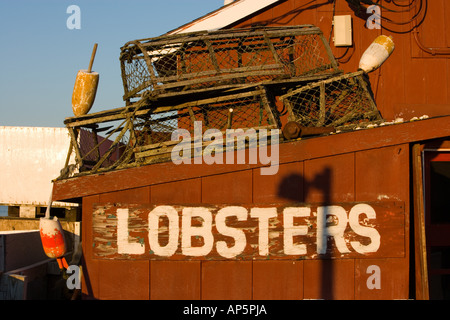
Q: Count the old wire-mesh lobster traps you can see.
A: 3